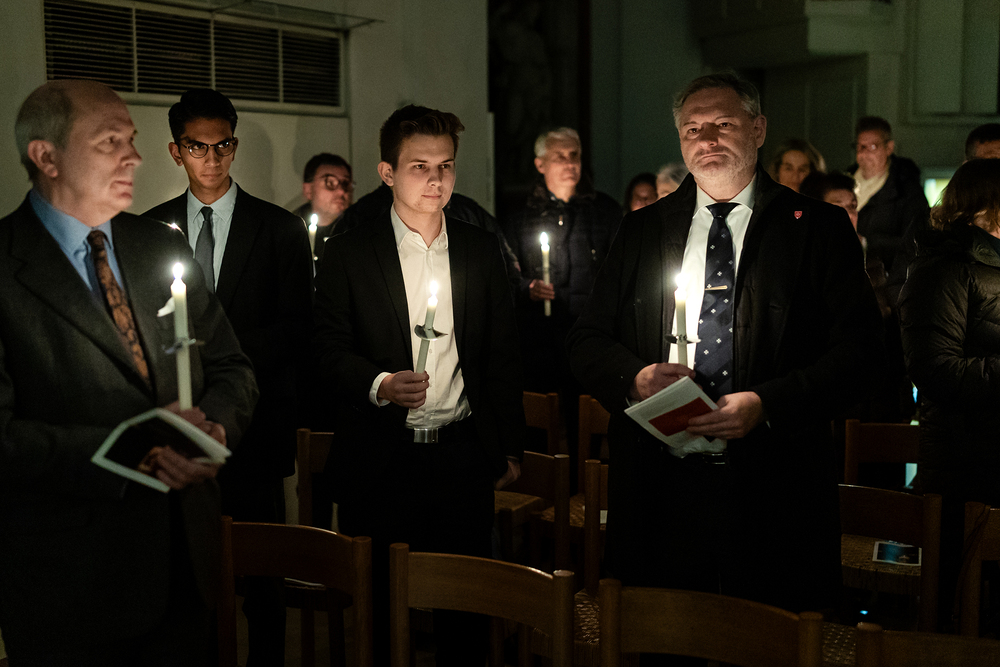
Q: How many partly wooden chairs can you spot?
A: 12